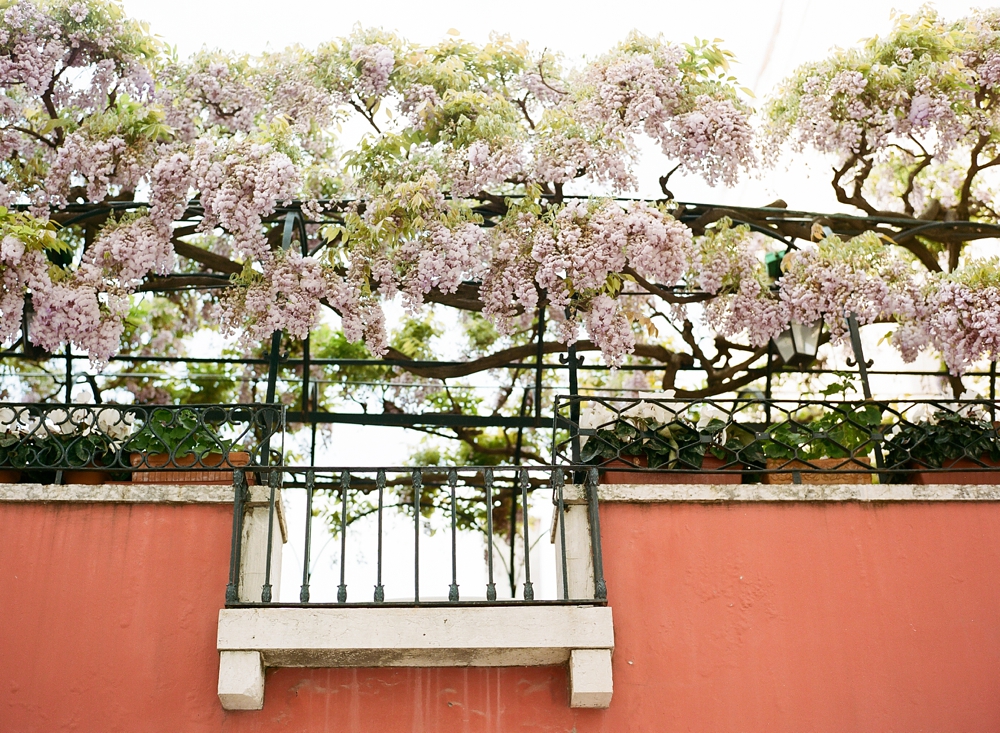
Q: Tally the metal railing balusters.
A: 11